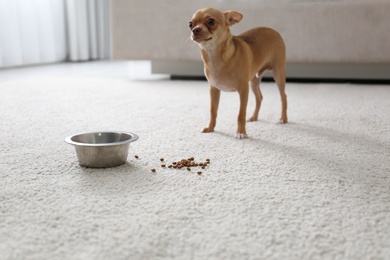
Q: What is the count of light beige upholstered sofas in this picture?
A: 1